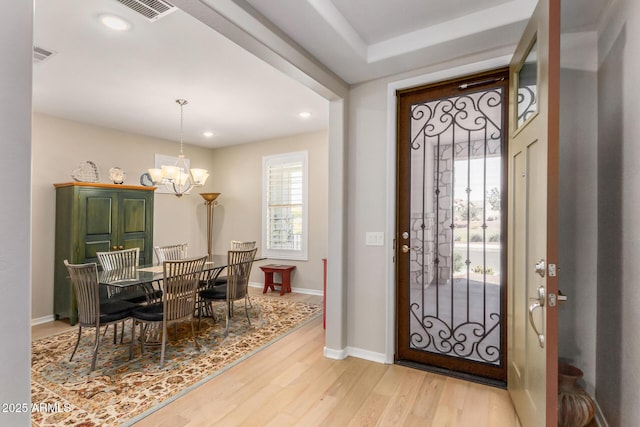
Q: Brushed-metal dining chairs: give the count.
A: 6